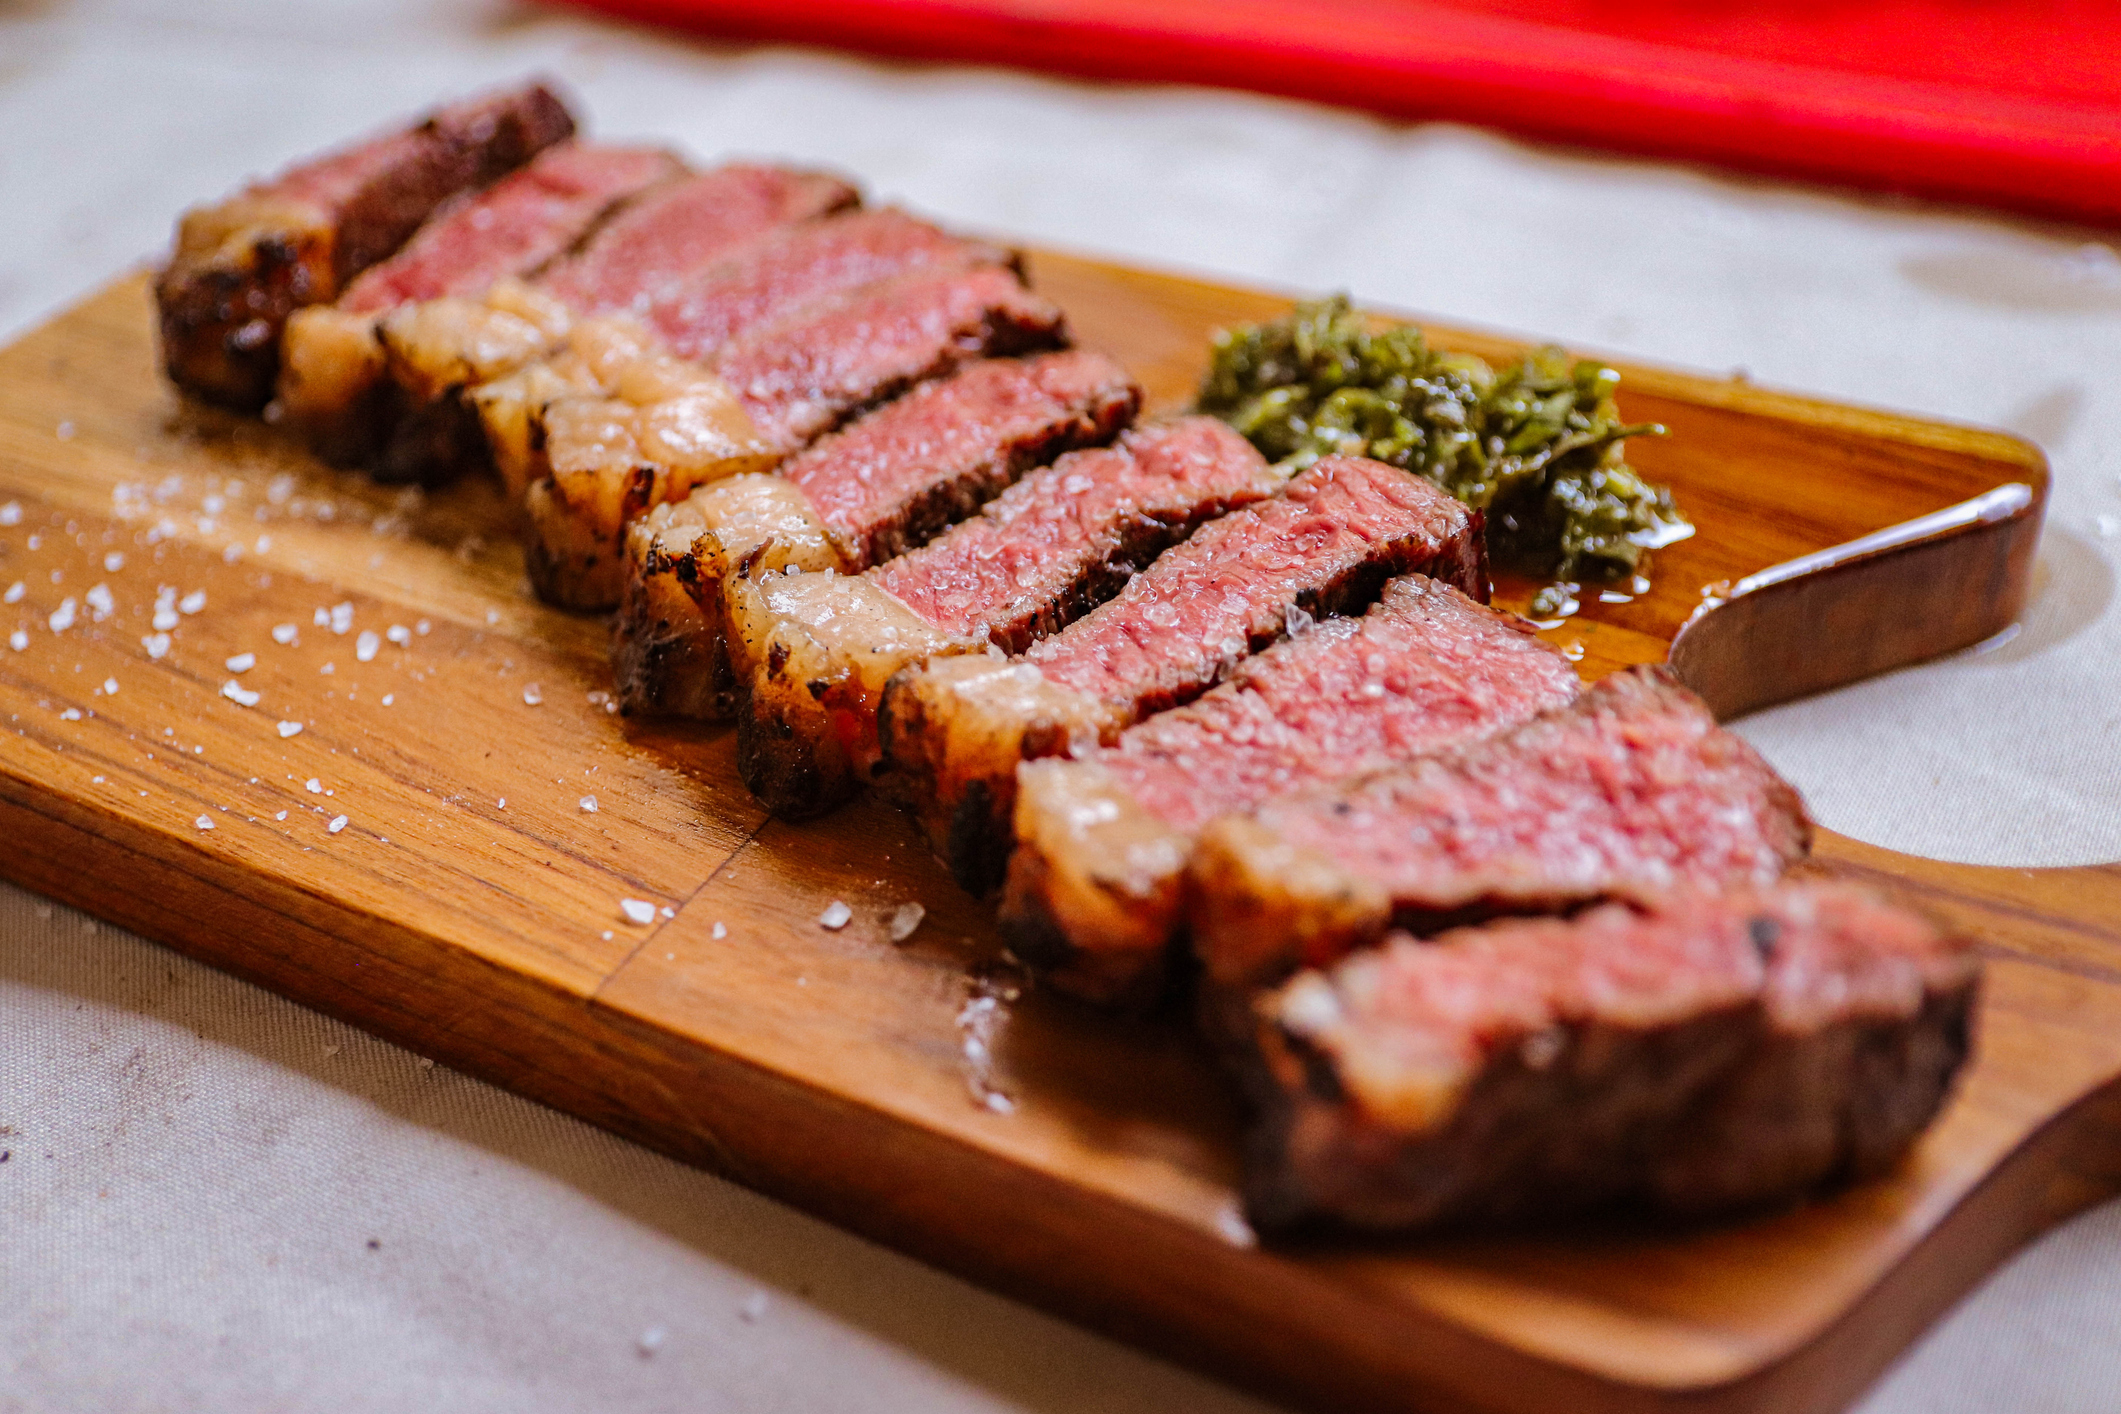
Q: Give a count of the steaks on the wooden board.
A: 11